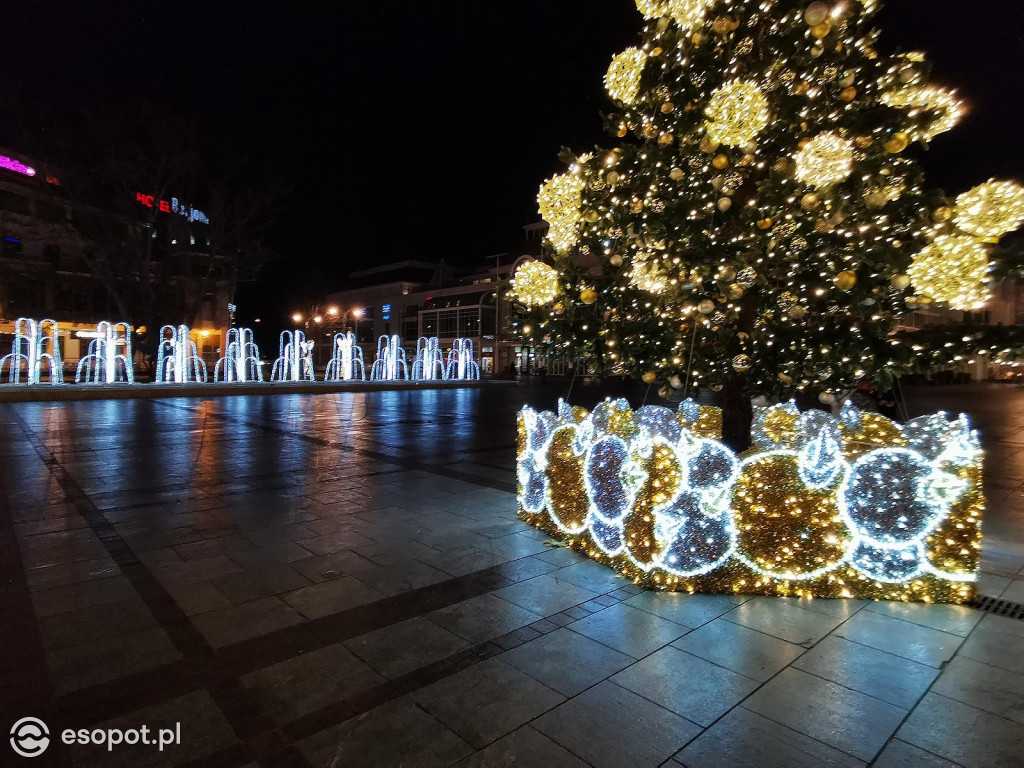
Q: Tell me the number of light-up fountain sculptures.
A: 9